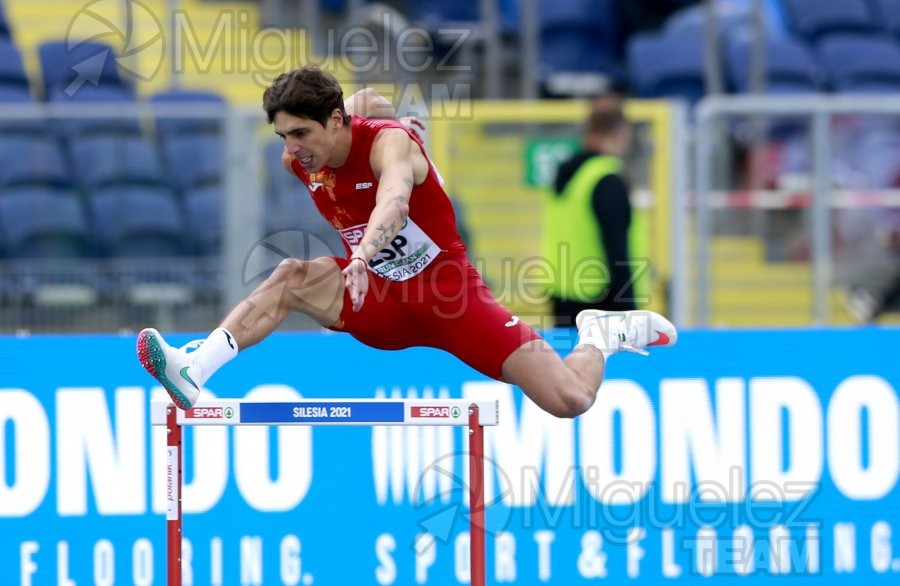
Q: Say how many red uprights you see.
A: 2